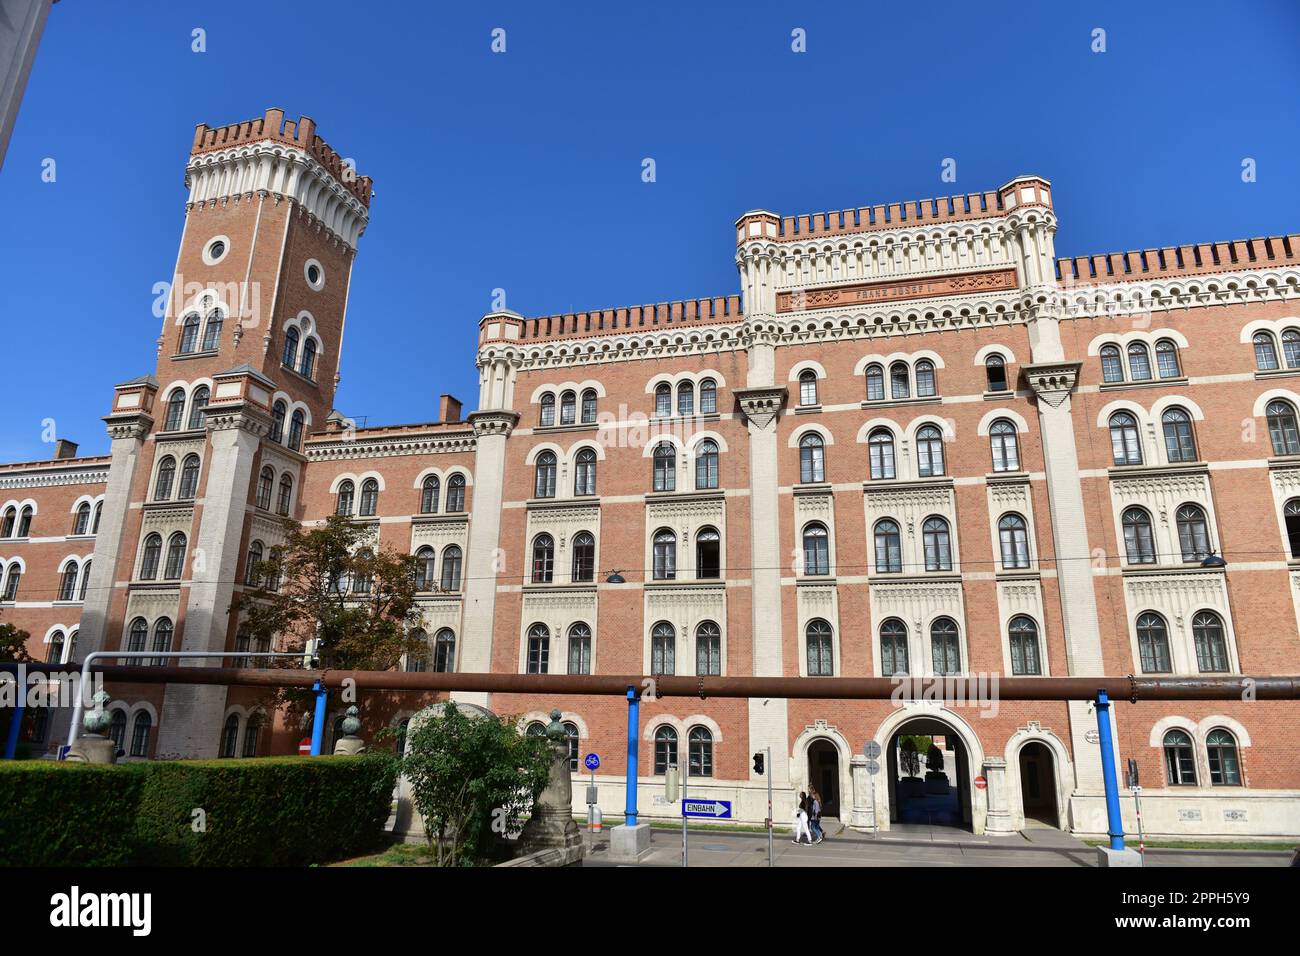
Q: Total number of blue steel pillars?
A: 4